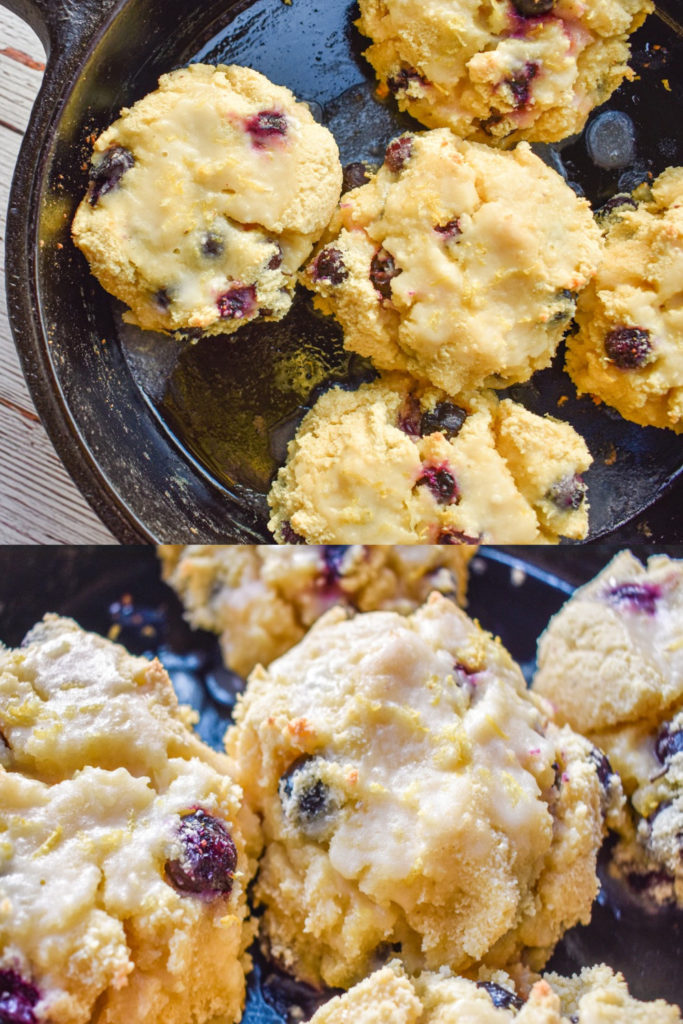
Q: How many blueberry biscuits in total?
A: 10